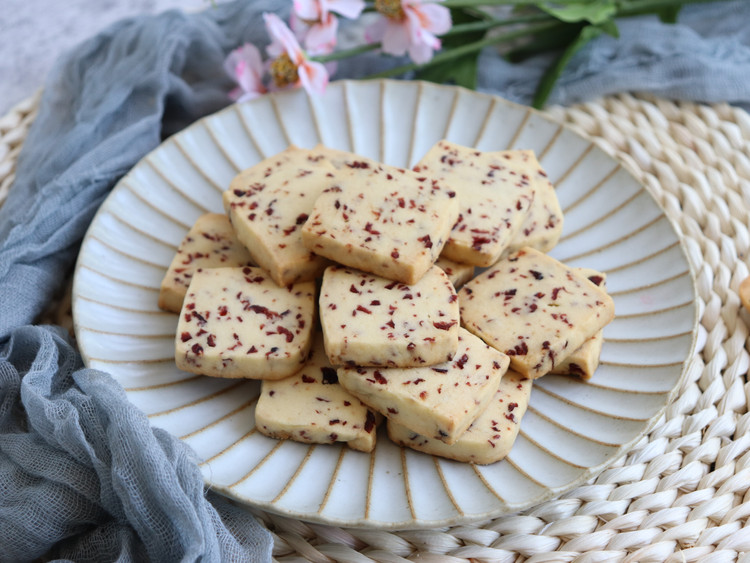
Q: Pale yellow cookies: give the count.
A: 14